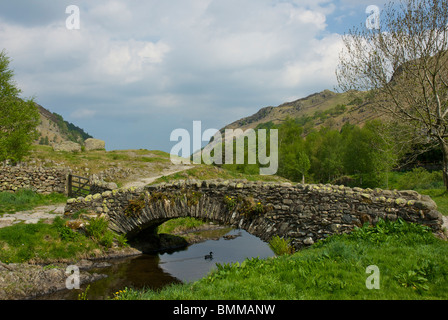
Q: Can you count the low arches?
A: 1